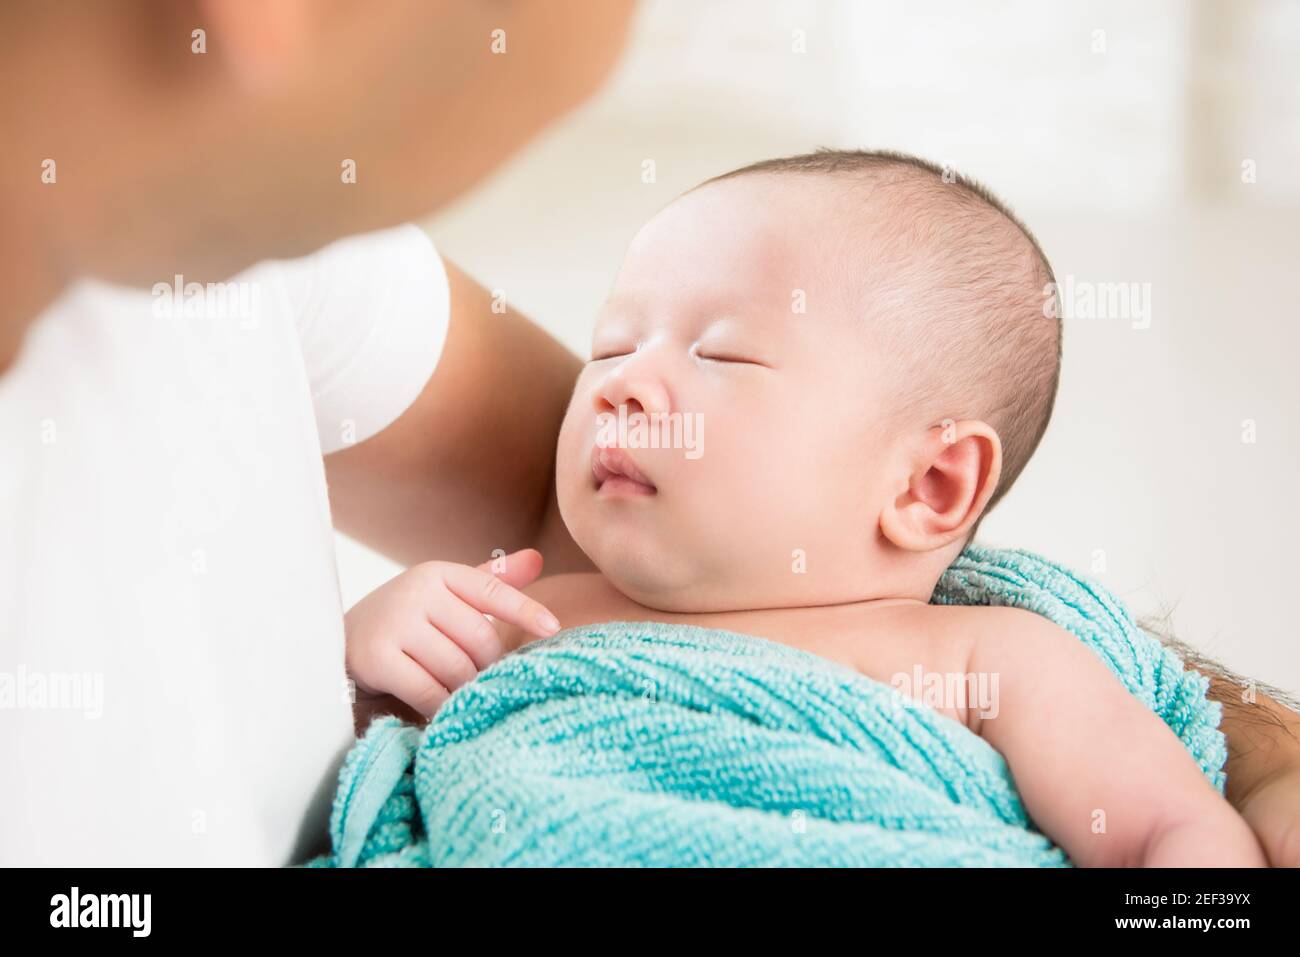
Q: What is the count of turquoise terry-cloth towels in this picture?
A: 1